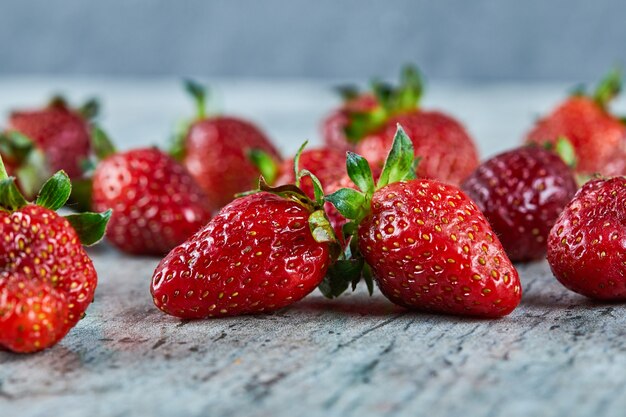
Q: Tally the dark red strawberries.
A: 1